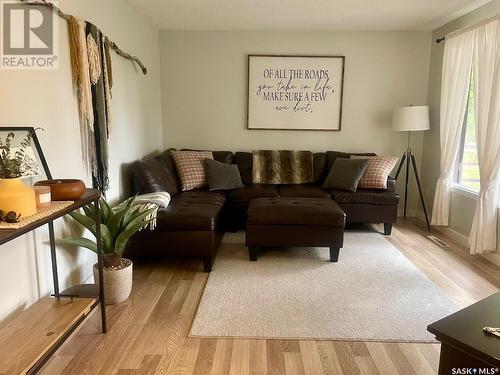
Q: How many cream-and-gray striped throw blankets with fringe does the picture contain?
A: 1